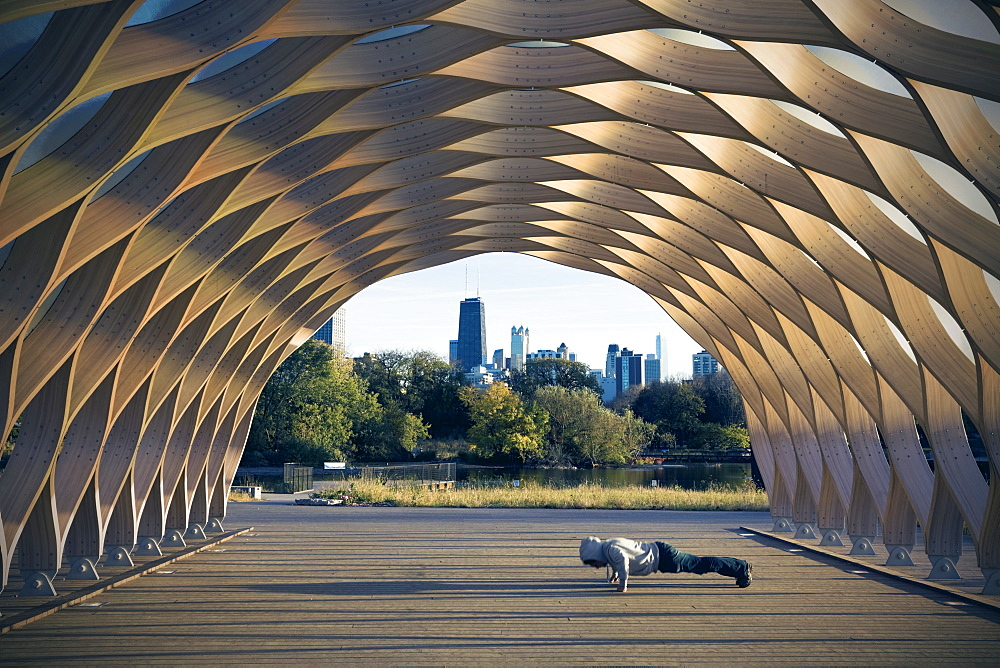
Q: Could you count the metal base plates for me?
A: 14